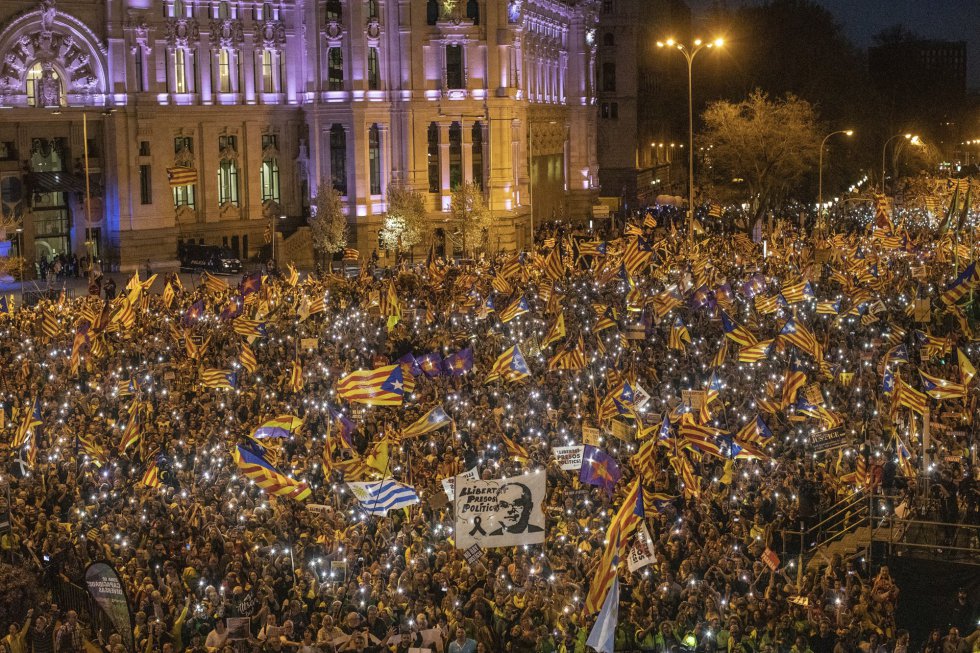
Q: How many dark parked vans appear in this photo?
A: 1